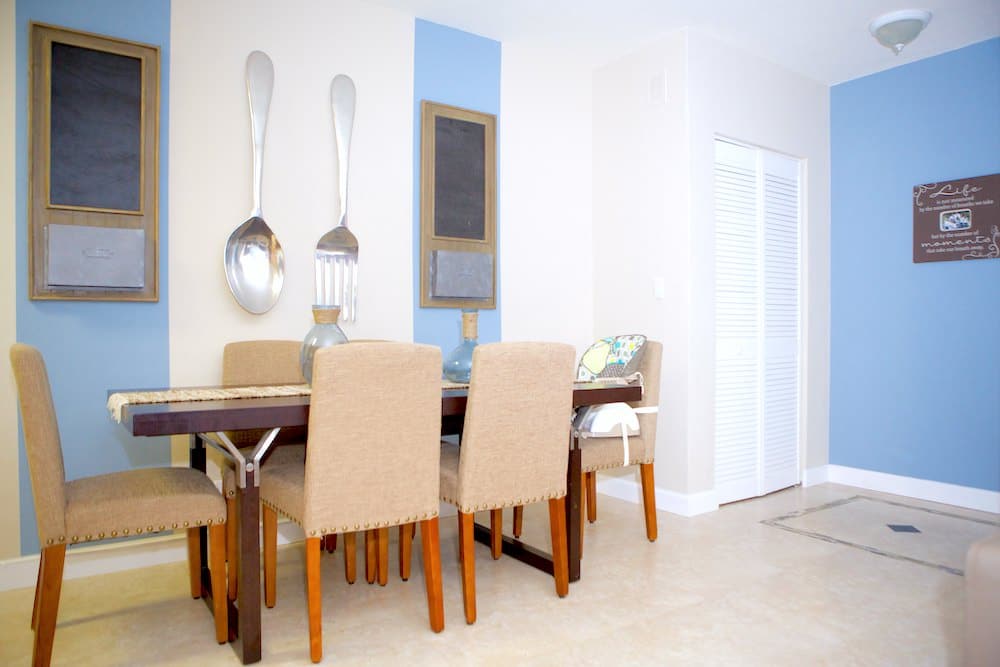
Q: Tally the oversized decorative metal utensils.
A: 2